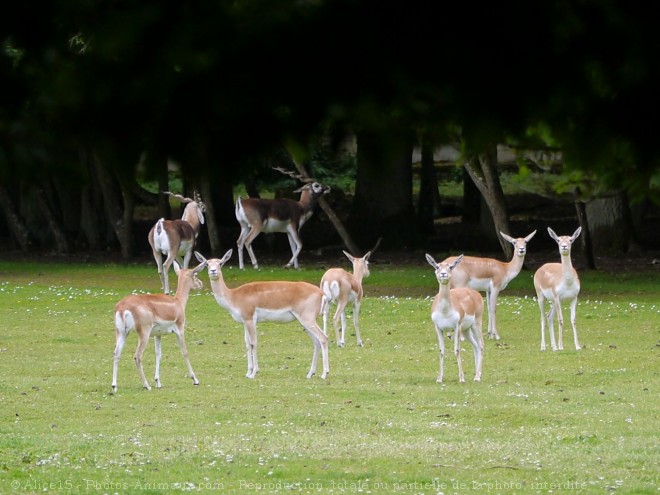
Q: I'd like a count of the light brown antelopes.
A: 6